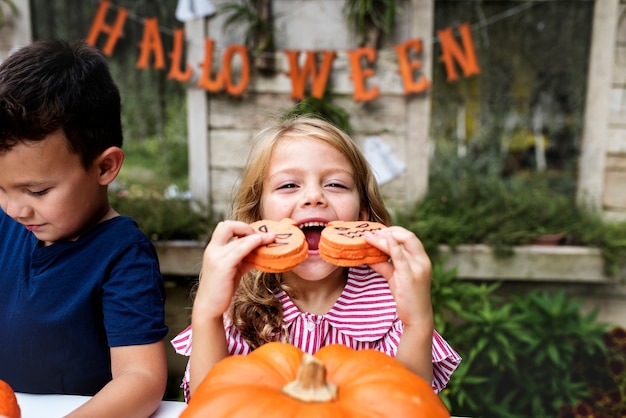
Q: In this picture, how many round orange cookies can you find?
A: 2